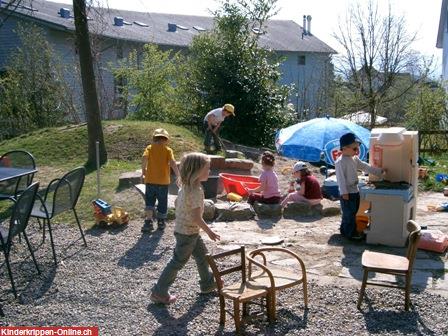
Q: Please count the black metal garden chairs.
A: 3